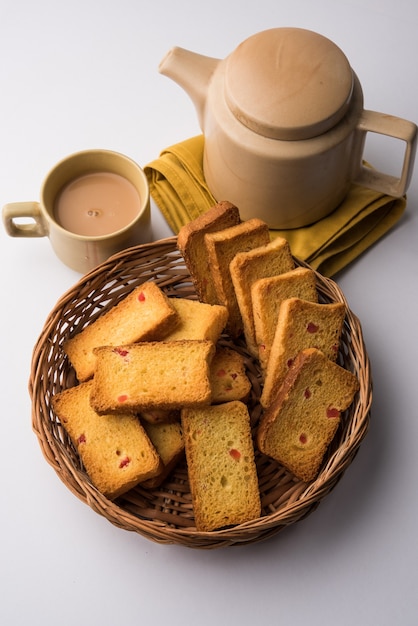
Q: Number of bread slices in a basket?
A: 13